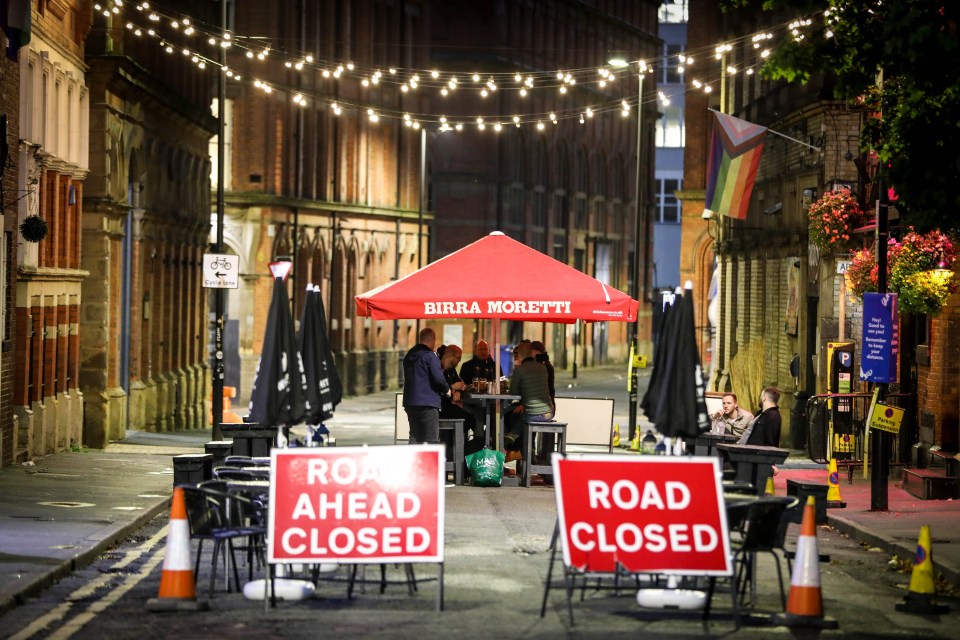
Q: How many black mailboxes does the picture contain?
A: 0